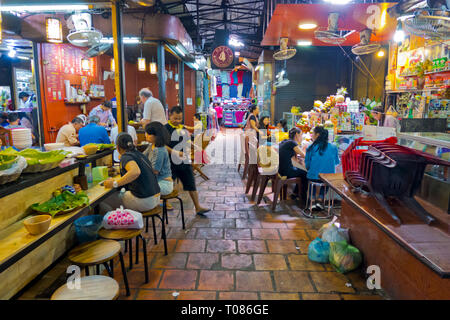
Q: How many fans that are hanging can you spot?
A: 7